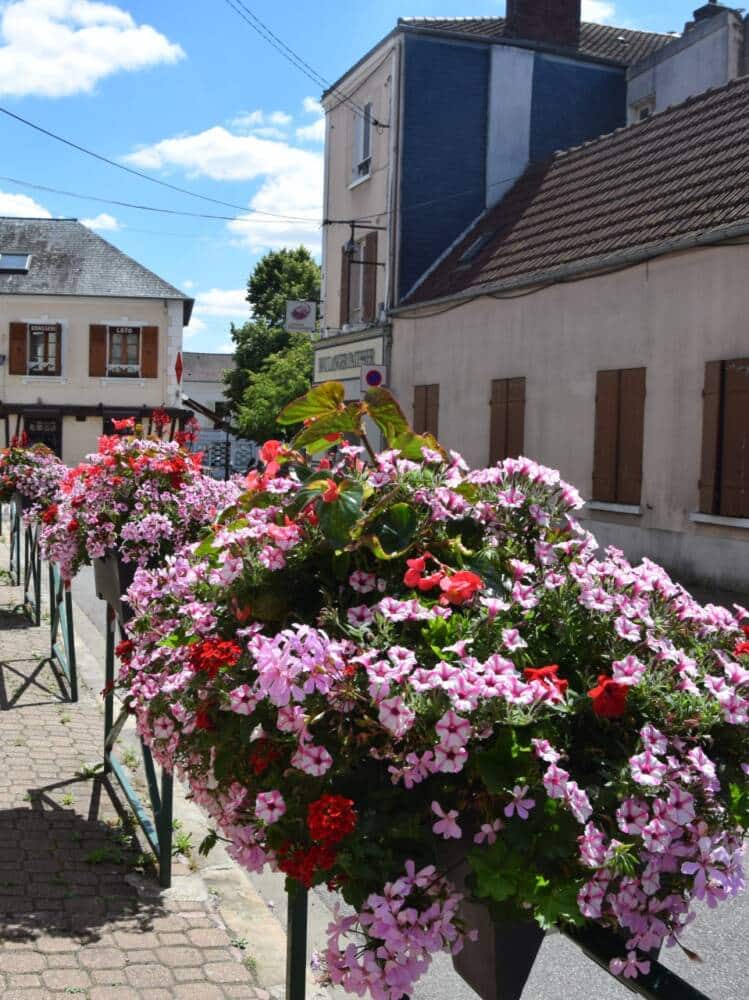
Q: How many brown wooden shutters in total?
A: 14